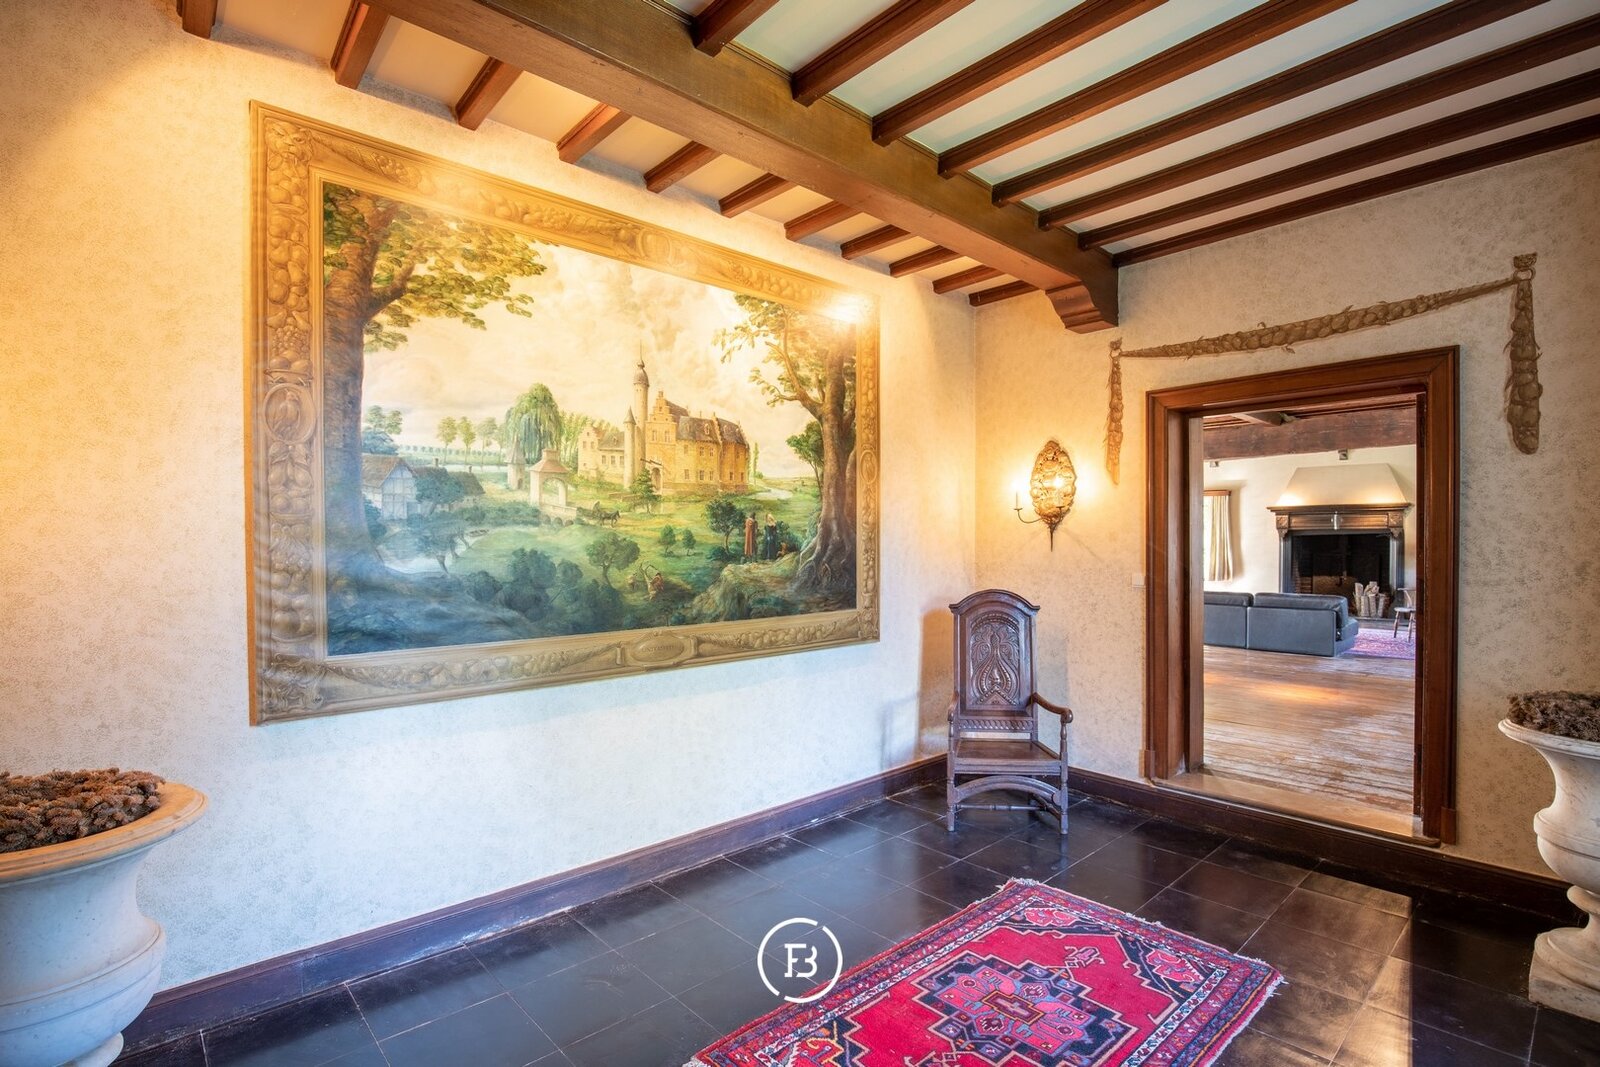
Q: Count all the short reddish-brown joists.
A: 11